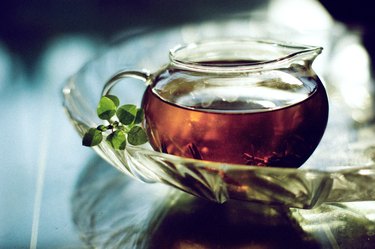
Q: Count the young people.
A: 0